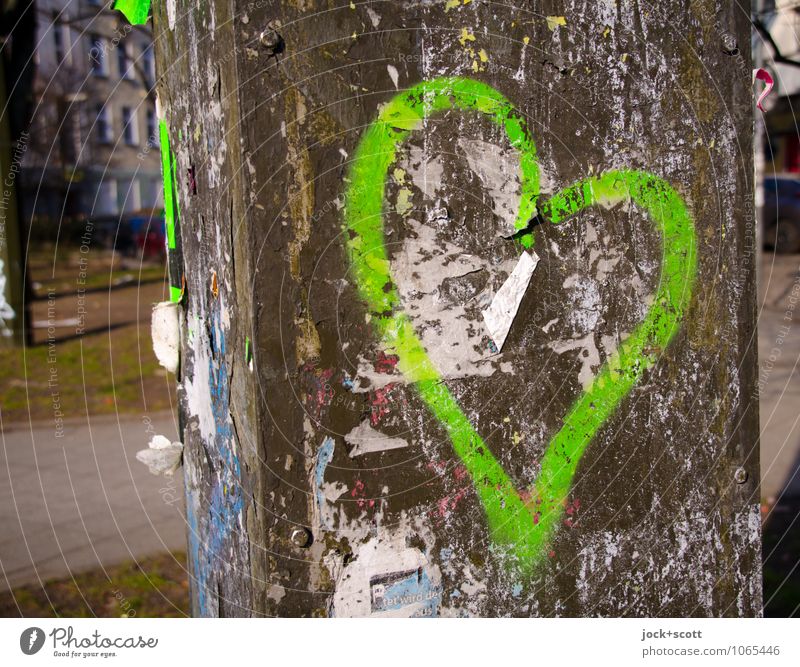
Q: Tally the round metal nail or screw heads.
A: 4